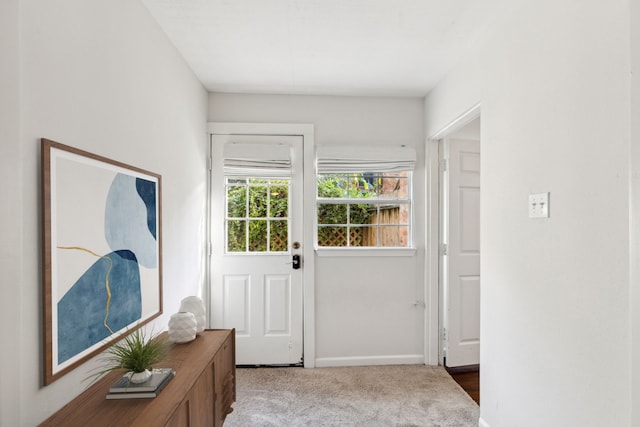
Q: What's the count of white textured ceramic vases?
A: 2